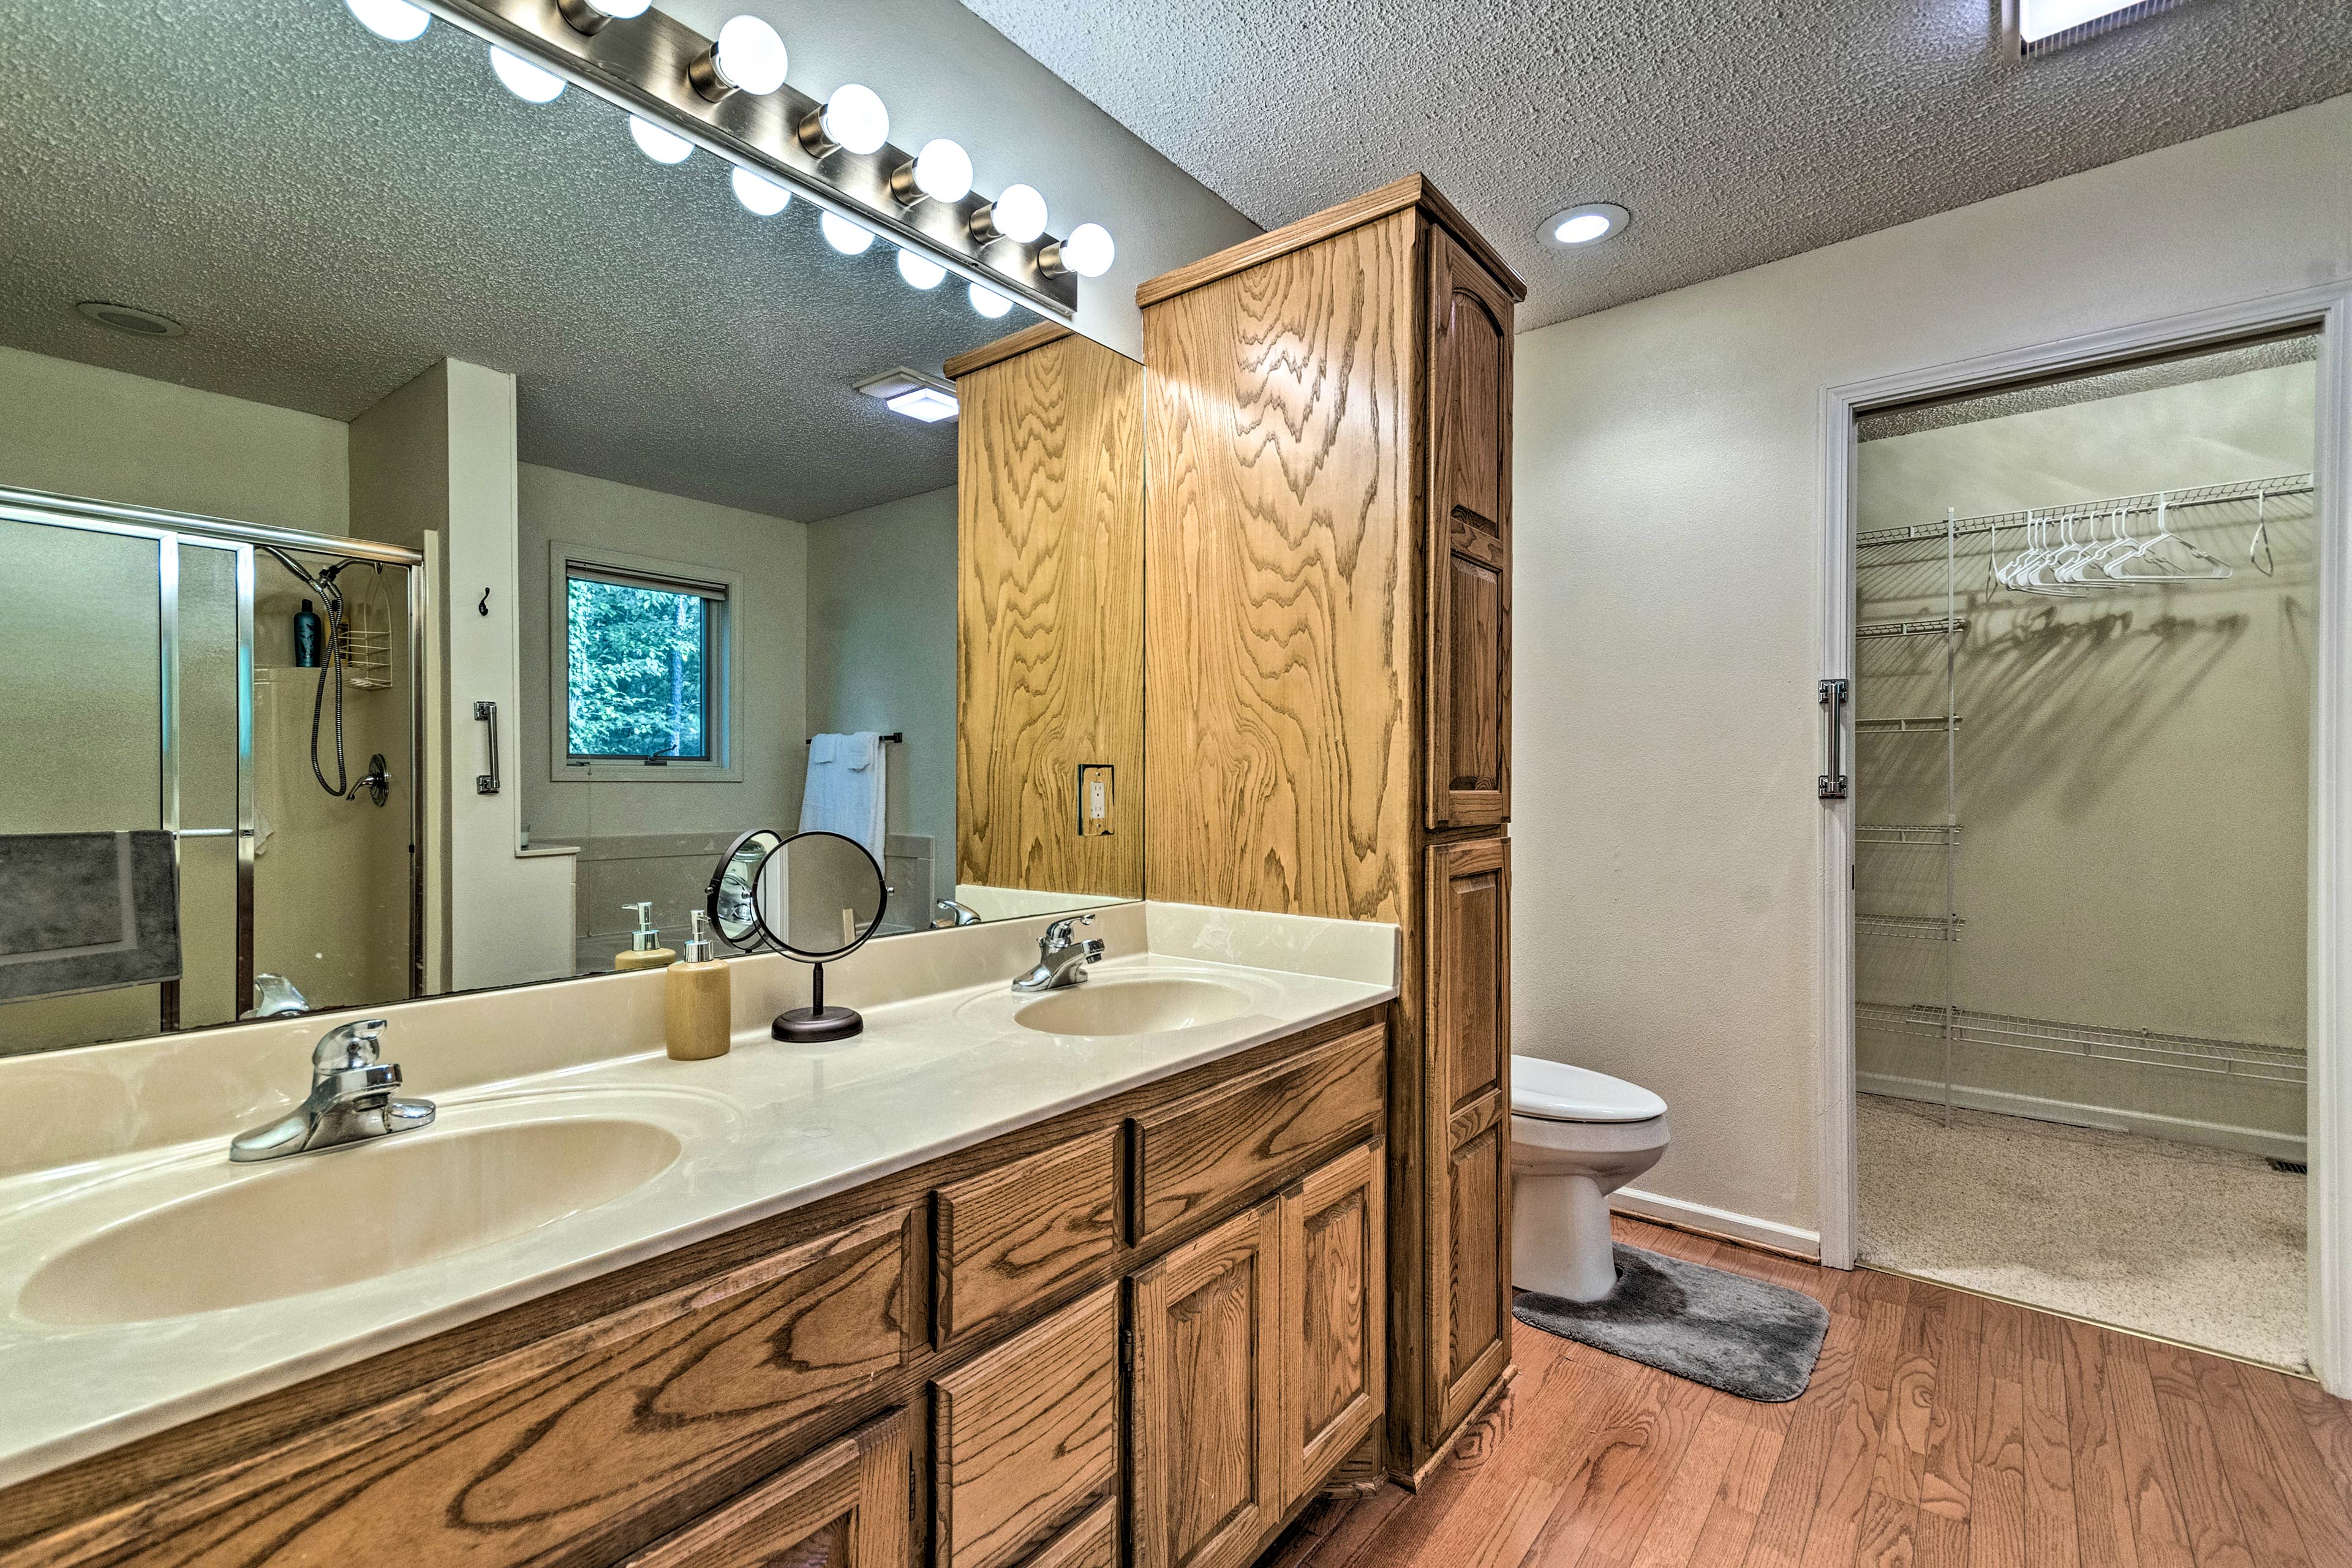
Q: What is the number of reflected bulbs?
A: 7